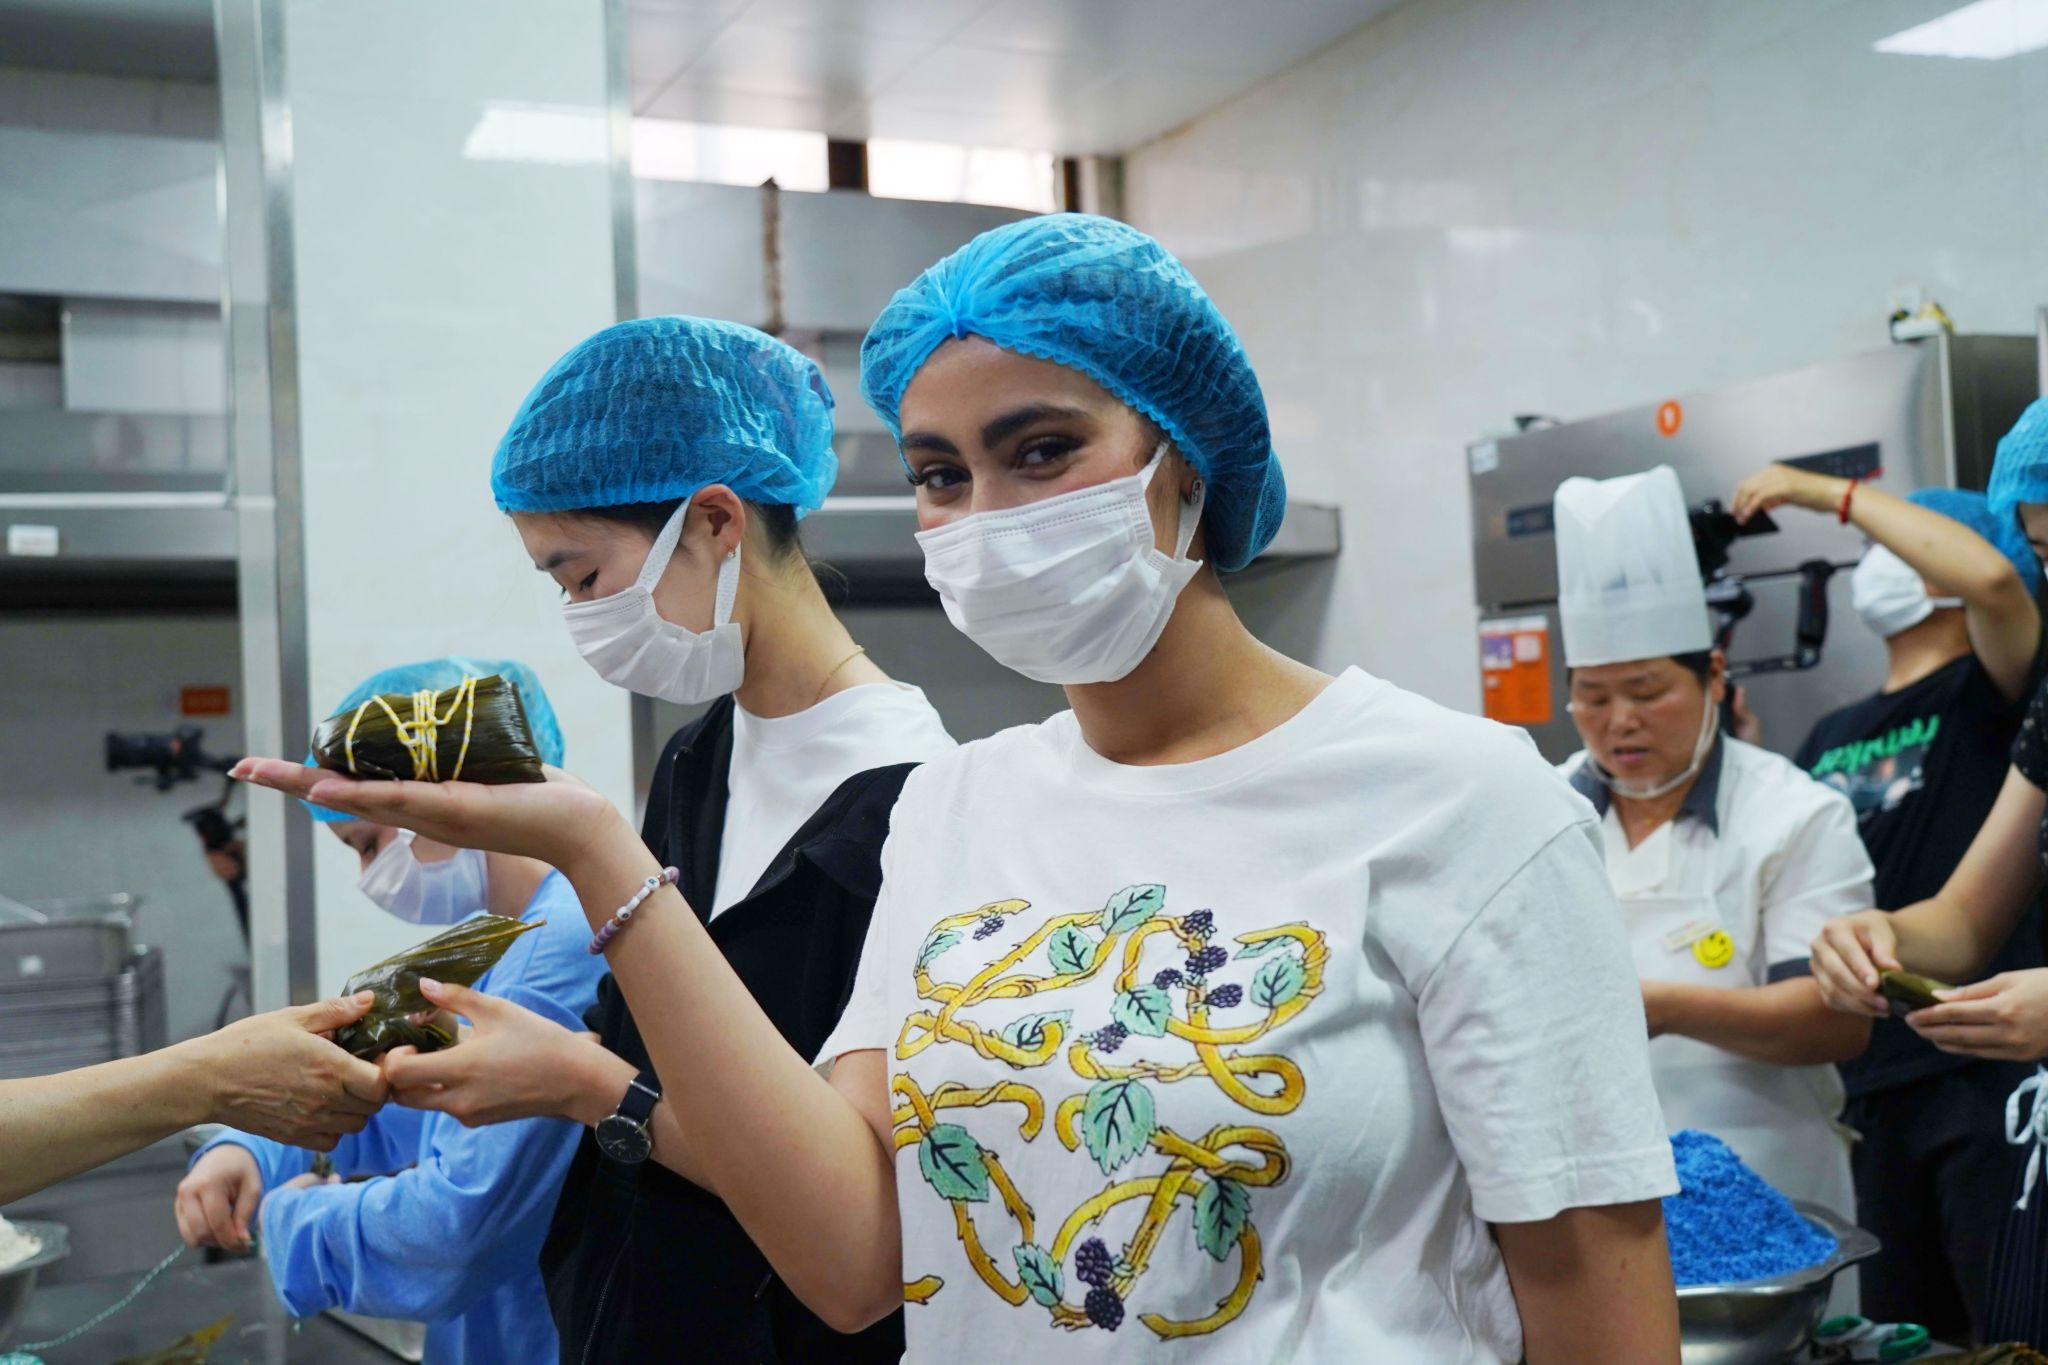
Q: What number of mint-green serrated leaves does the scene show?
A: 11